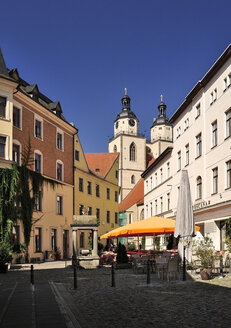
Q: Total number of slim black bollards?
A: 4